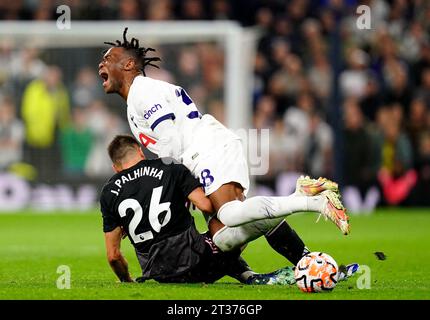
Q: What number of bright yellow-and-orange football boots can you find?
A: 2